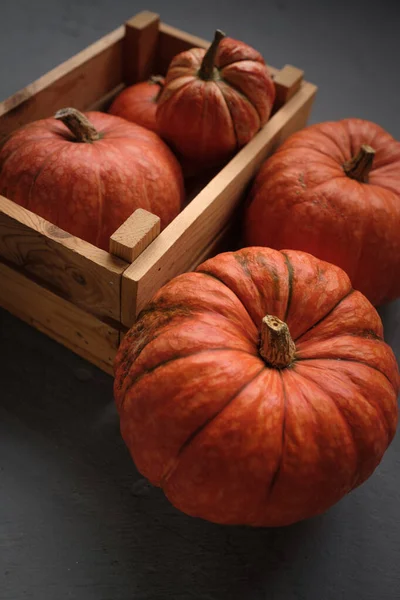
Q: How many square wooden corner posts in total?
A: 3